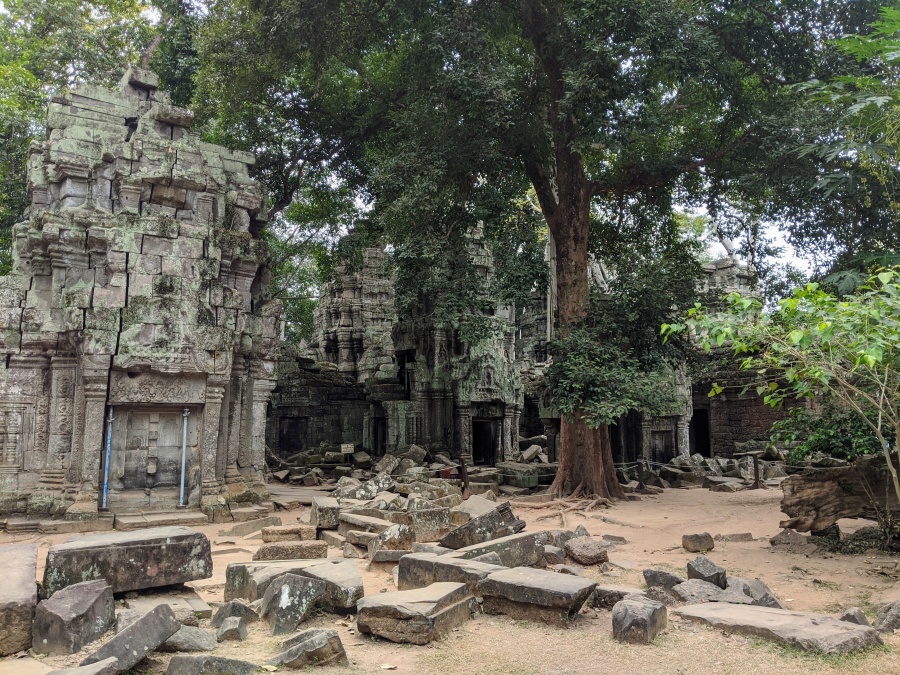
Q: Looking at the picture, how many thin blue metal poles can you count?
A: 2